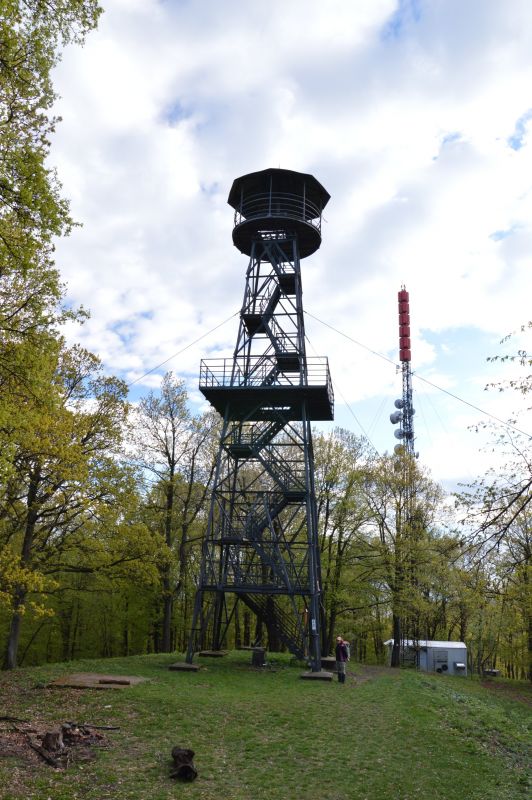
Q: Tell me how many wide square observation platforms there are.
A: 1